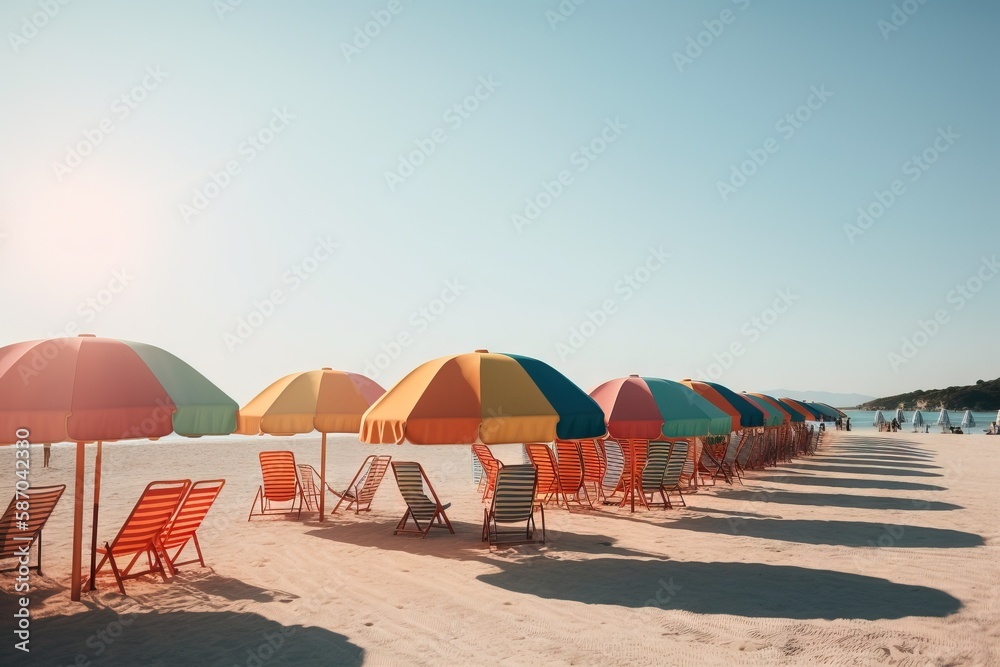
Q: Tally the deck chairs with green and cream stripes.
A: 4